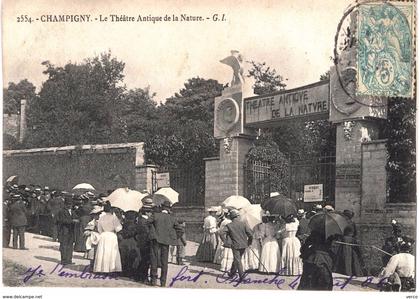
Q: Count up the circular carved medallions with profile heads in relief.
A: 2